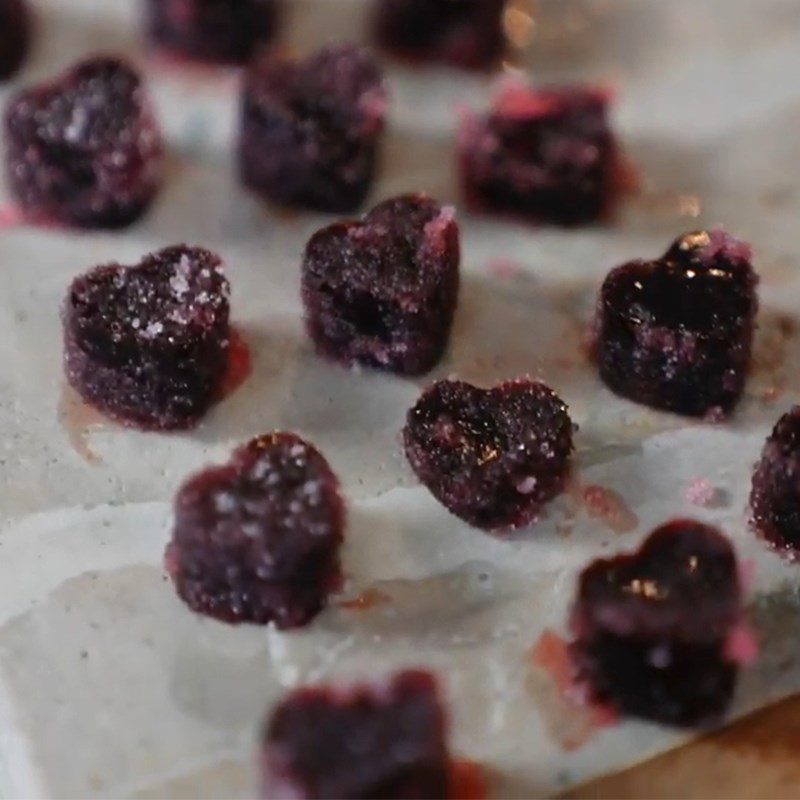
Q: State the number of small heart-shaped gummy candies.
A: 14